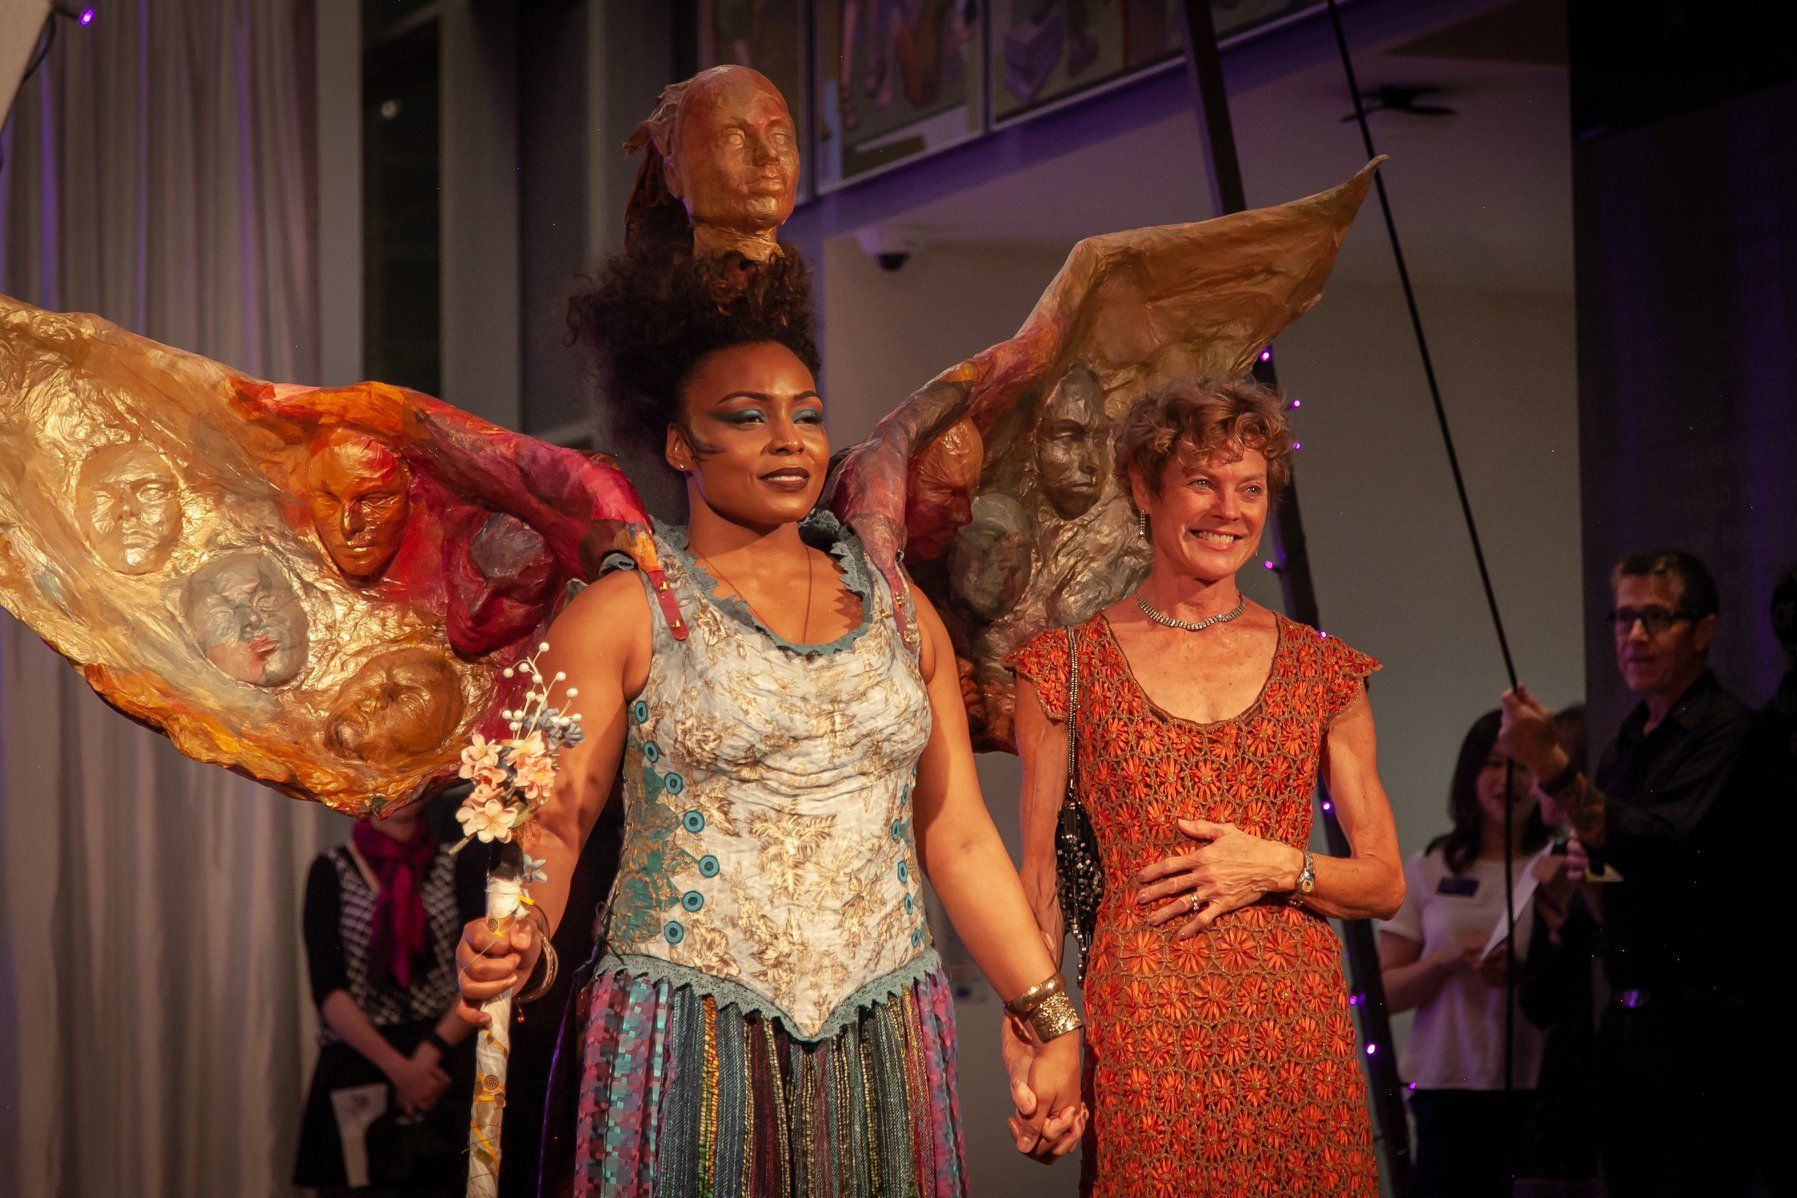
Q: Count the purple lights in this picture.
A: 10